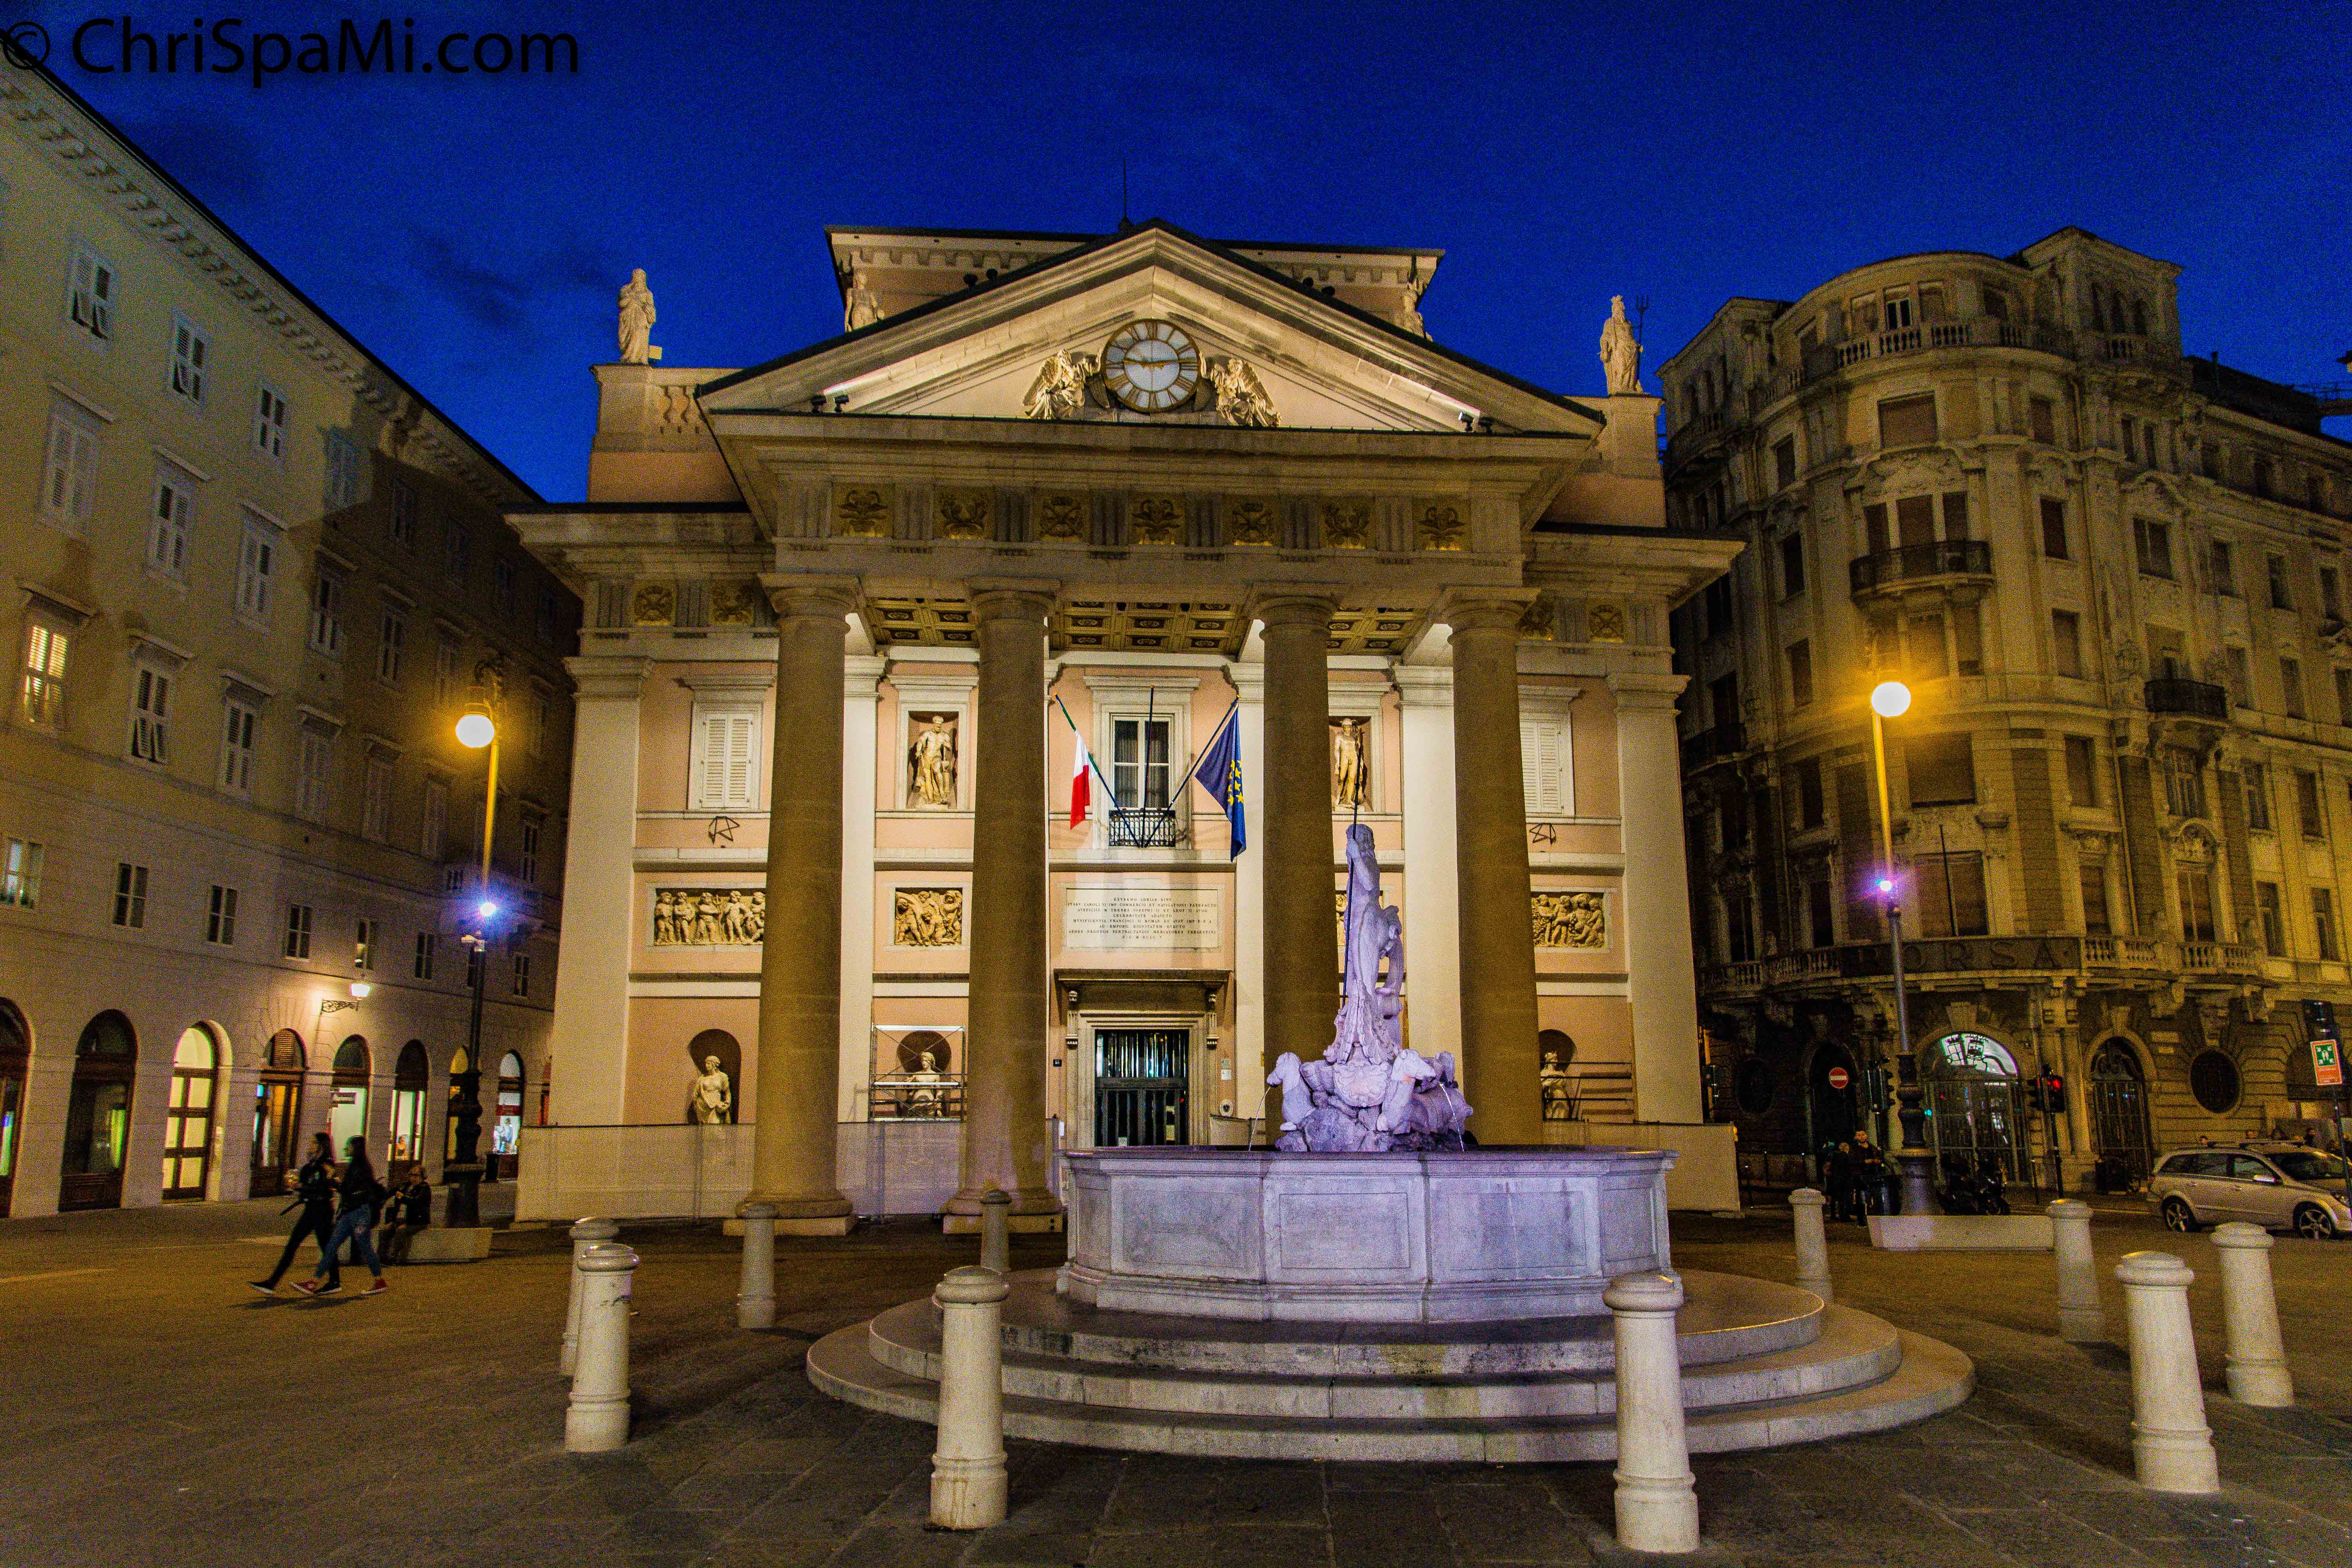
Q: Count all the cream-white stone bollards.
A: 10